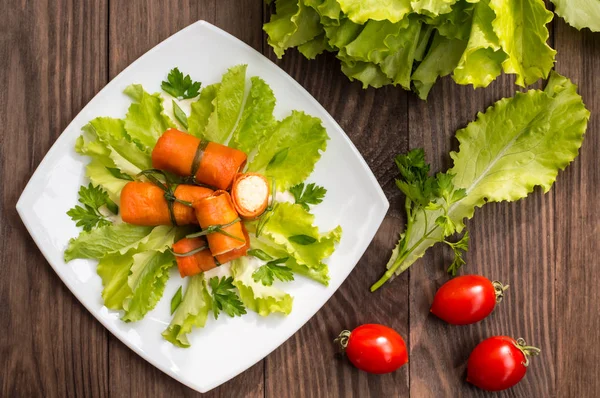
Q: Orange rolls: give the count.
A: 5